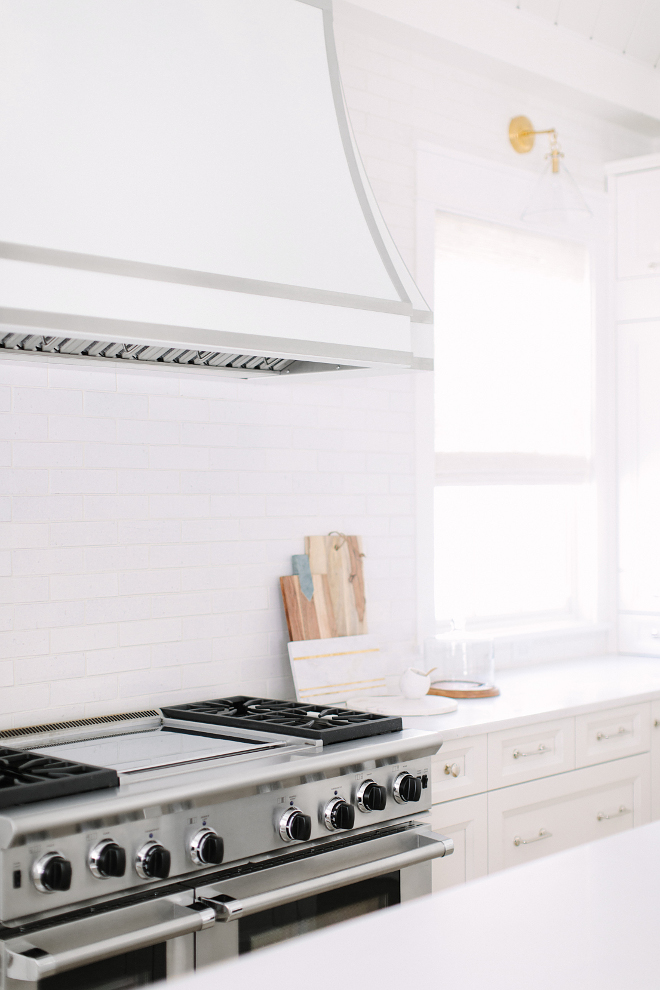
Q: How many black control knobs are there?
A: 8